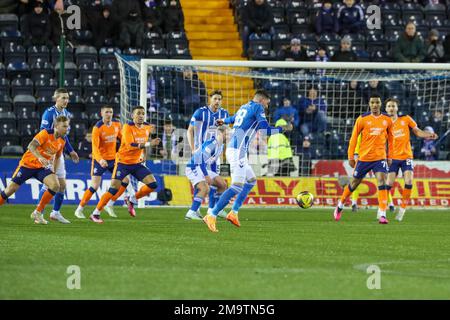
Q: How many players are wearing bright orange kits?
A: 5